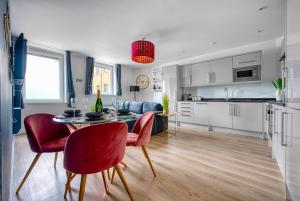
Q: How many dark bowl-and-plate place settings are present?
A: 4